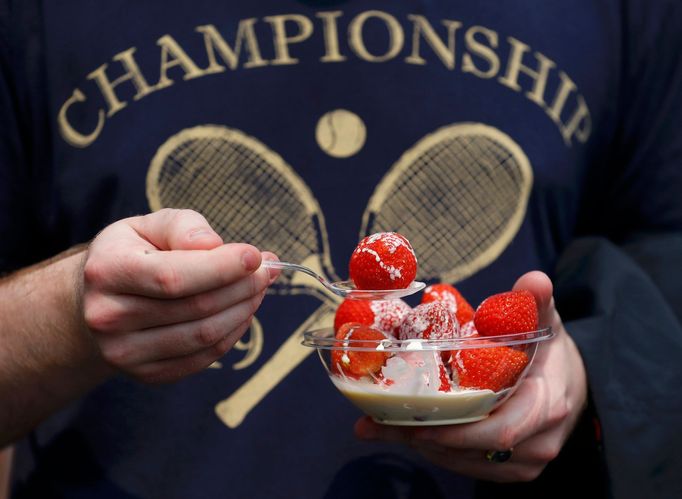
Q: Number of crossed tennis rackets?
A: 2